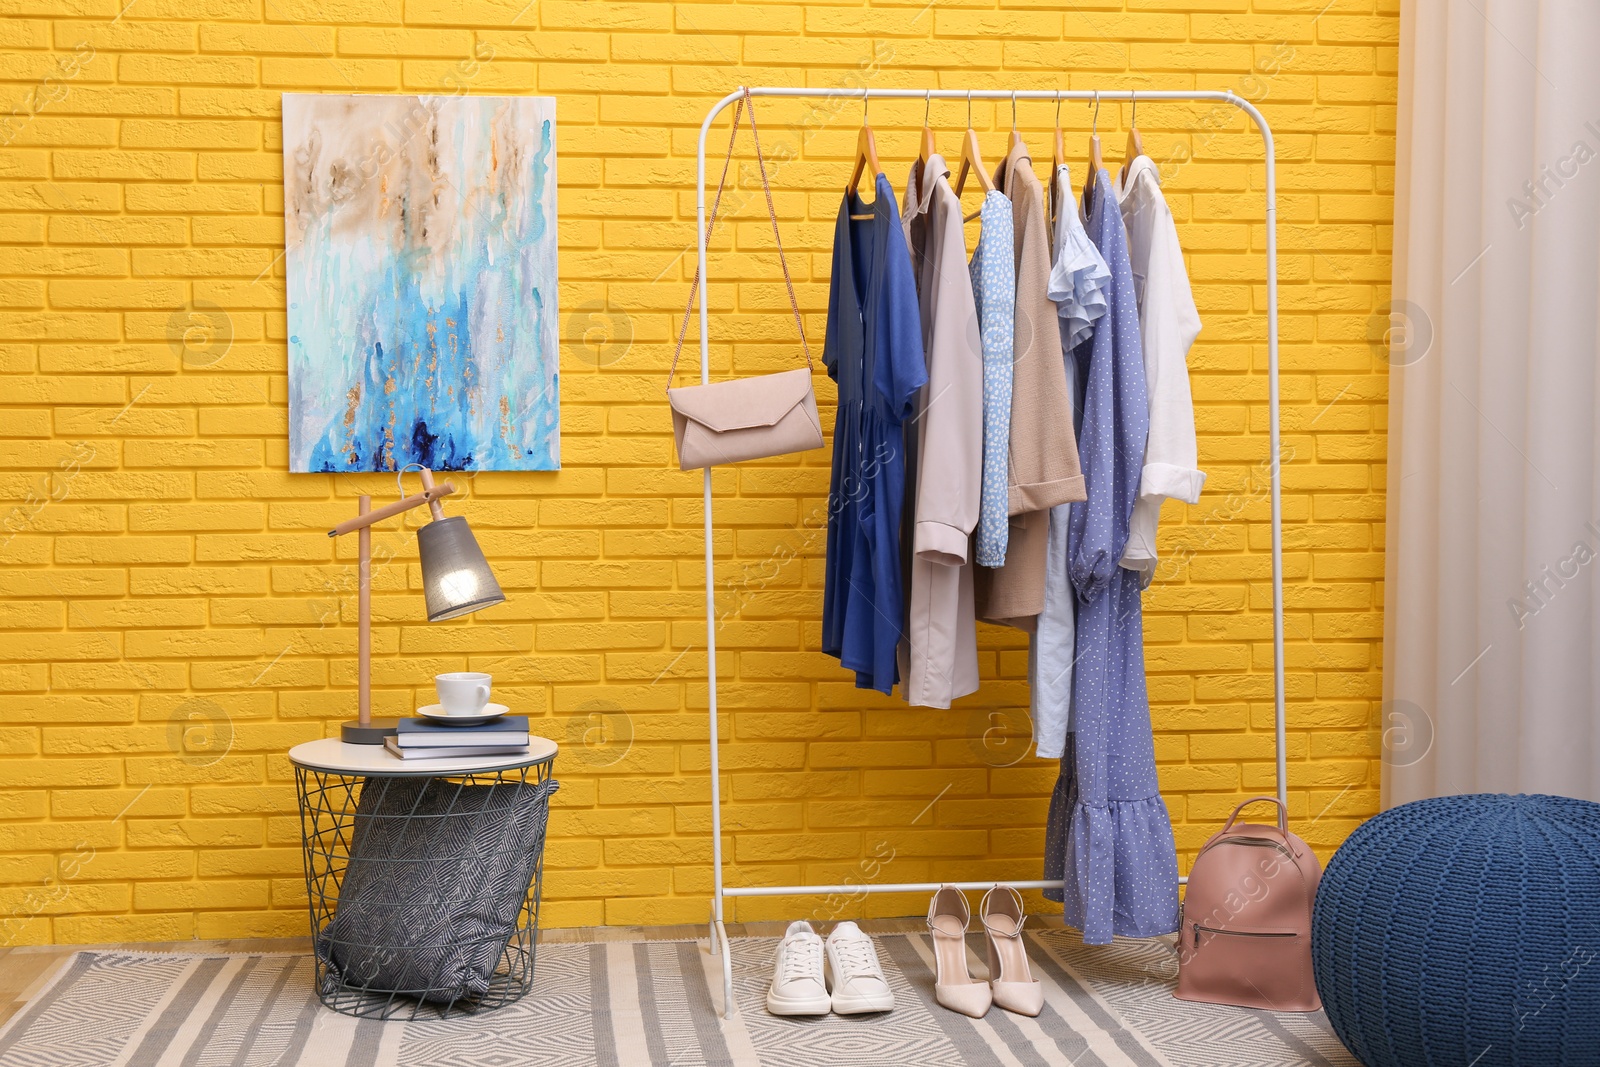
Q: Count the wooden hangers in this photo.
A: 7